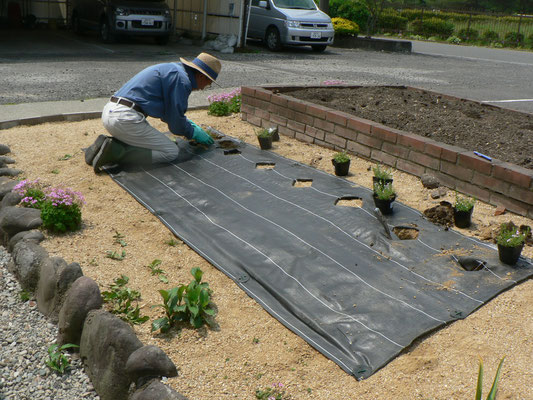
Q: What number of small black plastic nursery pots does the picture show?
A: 6